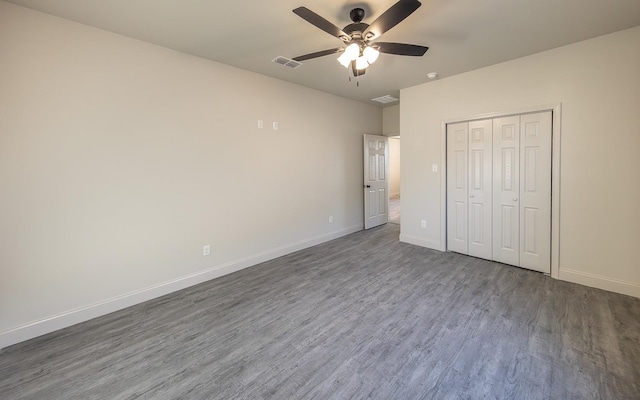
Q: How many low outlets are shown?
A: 3